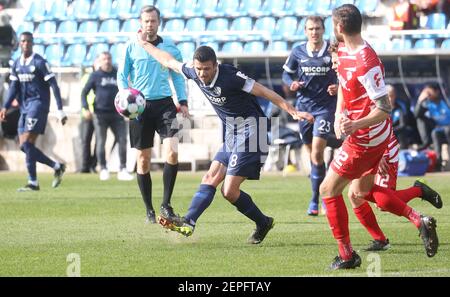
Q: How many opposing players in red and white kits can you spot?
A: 2